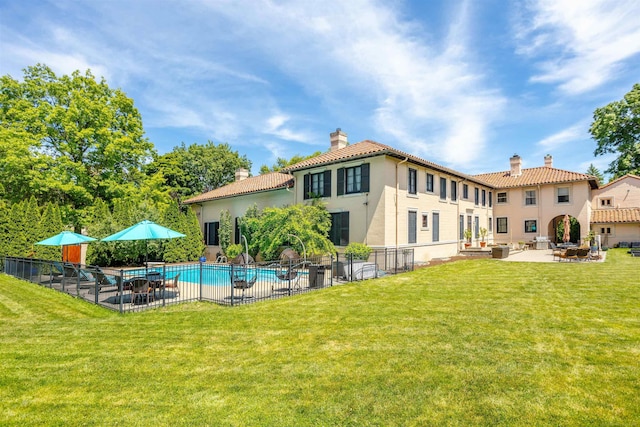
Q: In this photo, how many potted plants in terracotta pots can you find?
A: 2